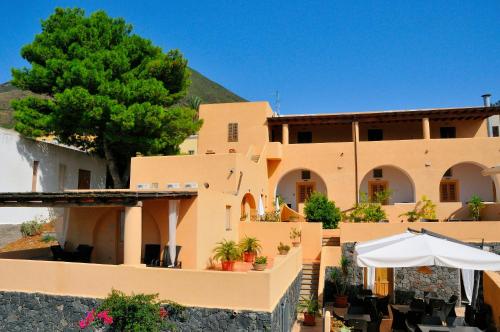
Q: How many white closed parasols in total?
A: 2